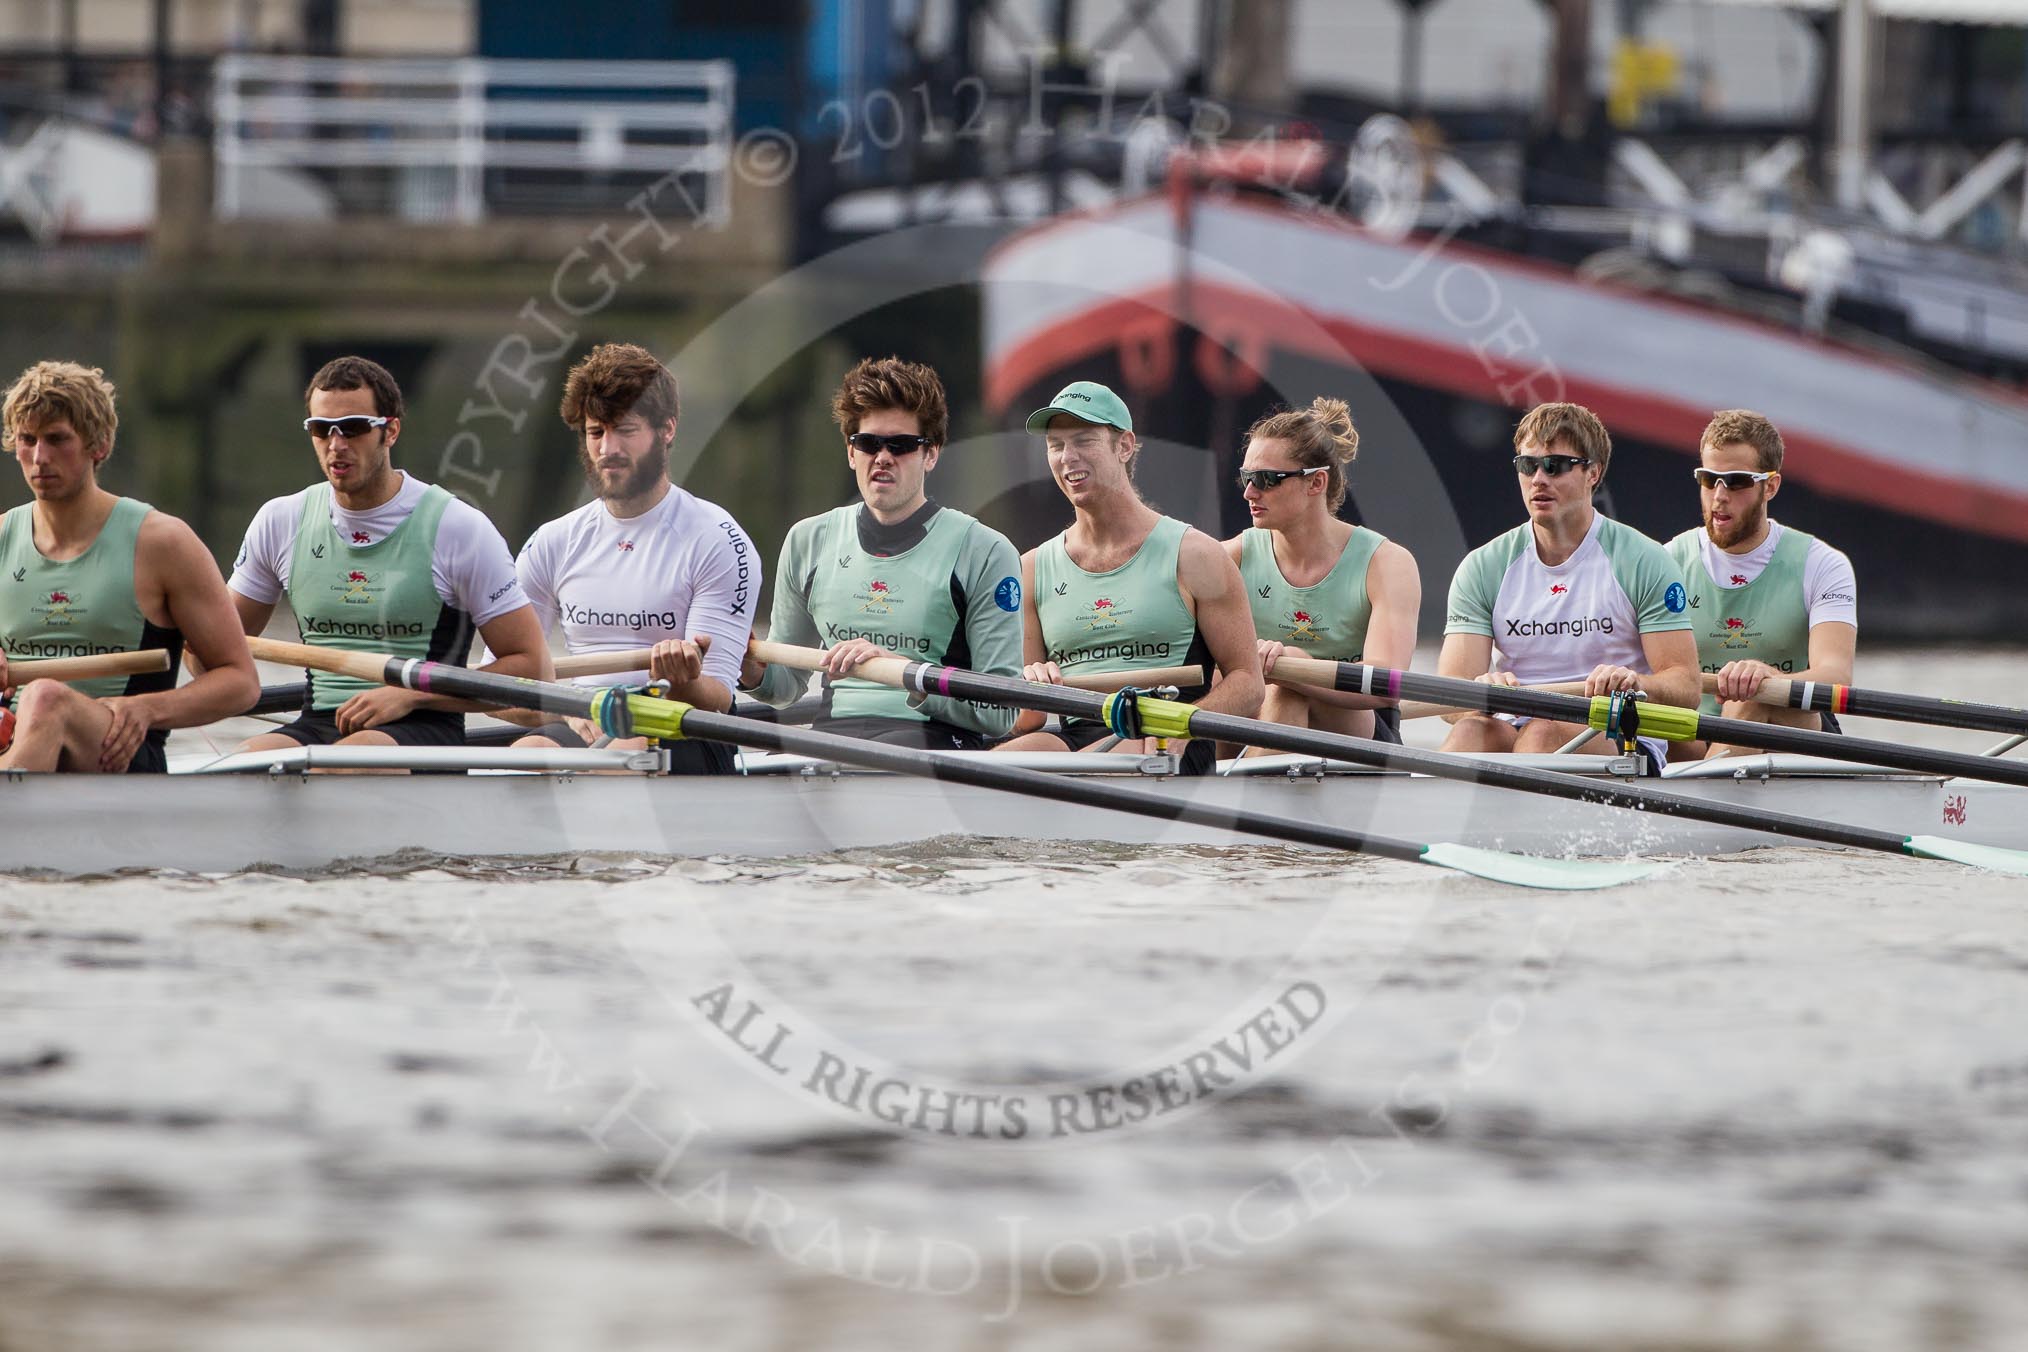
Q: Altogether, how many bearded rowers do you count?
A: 2